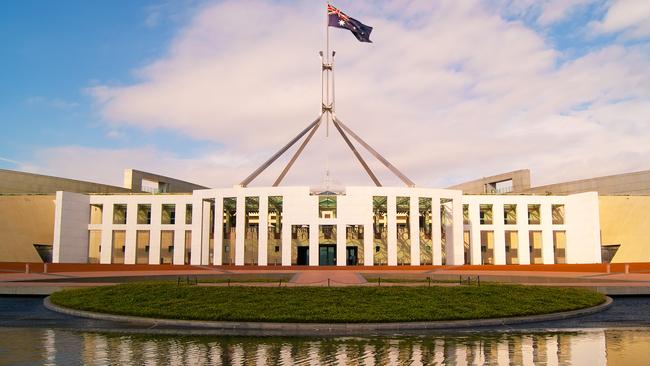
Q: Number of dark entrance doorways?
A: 3